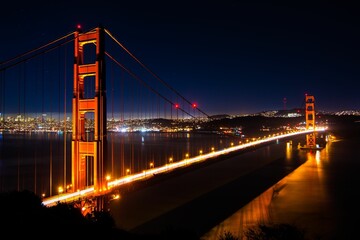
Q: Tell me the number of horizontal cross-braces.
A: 8